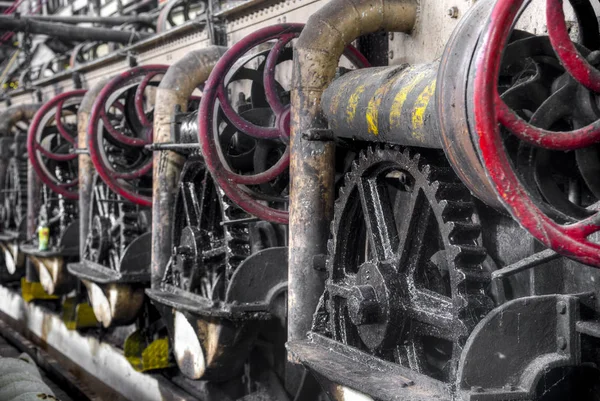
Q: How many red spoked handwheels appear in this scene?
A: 4